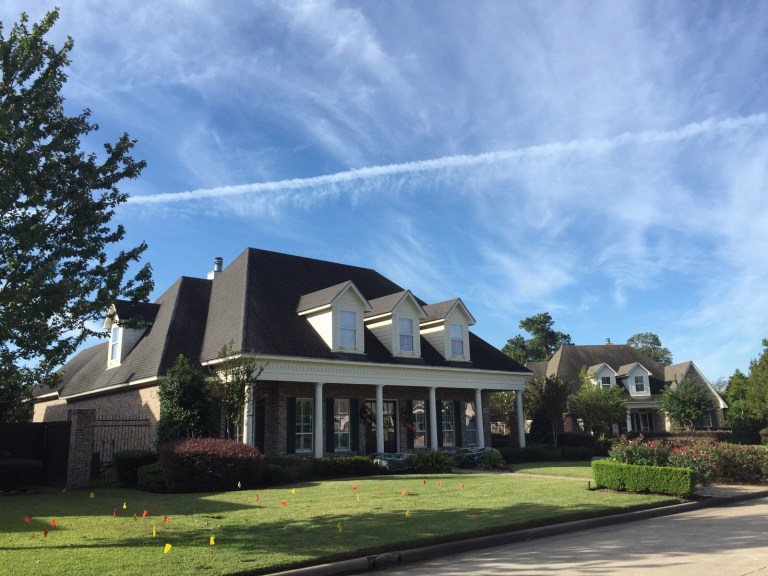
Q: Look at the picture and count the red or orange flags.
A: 15